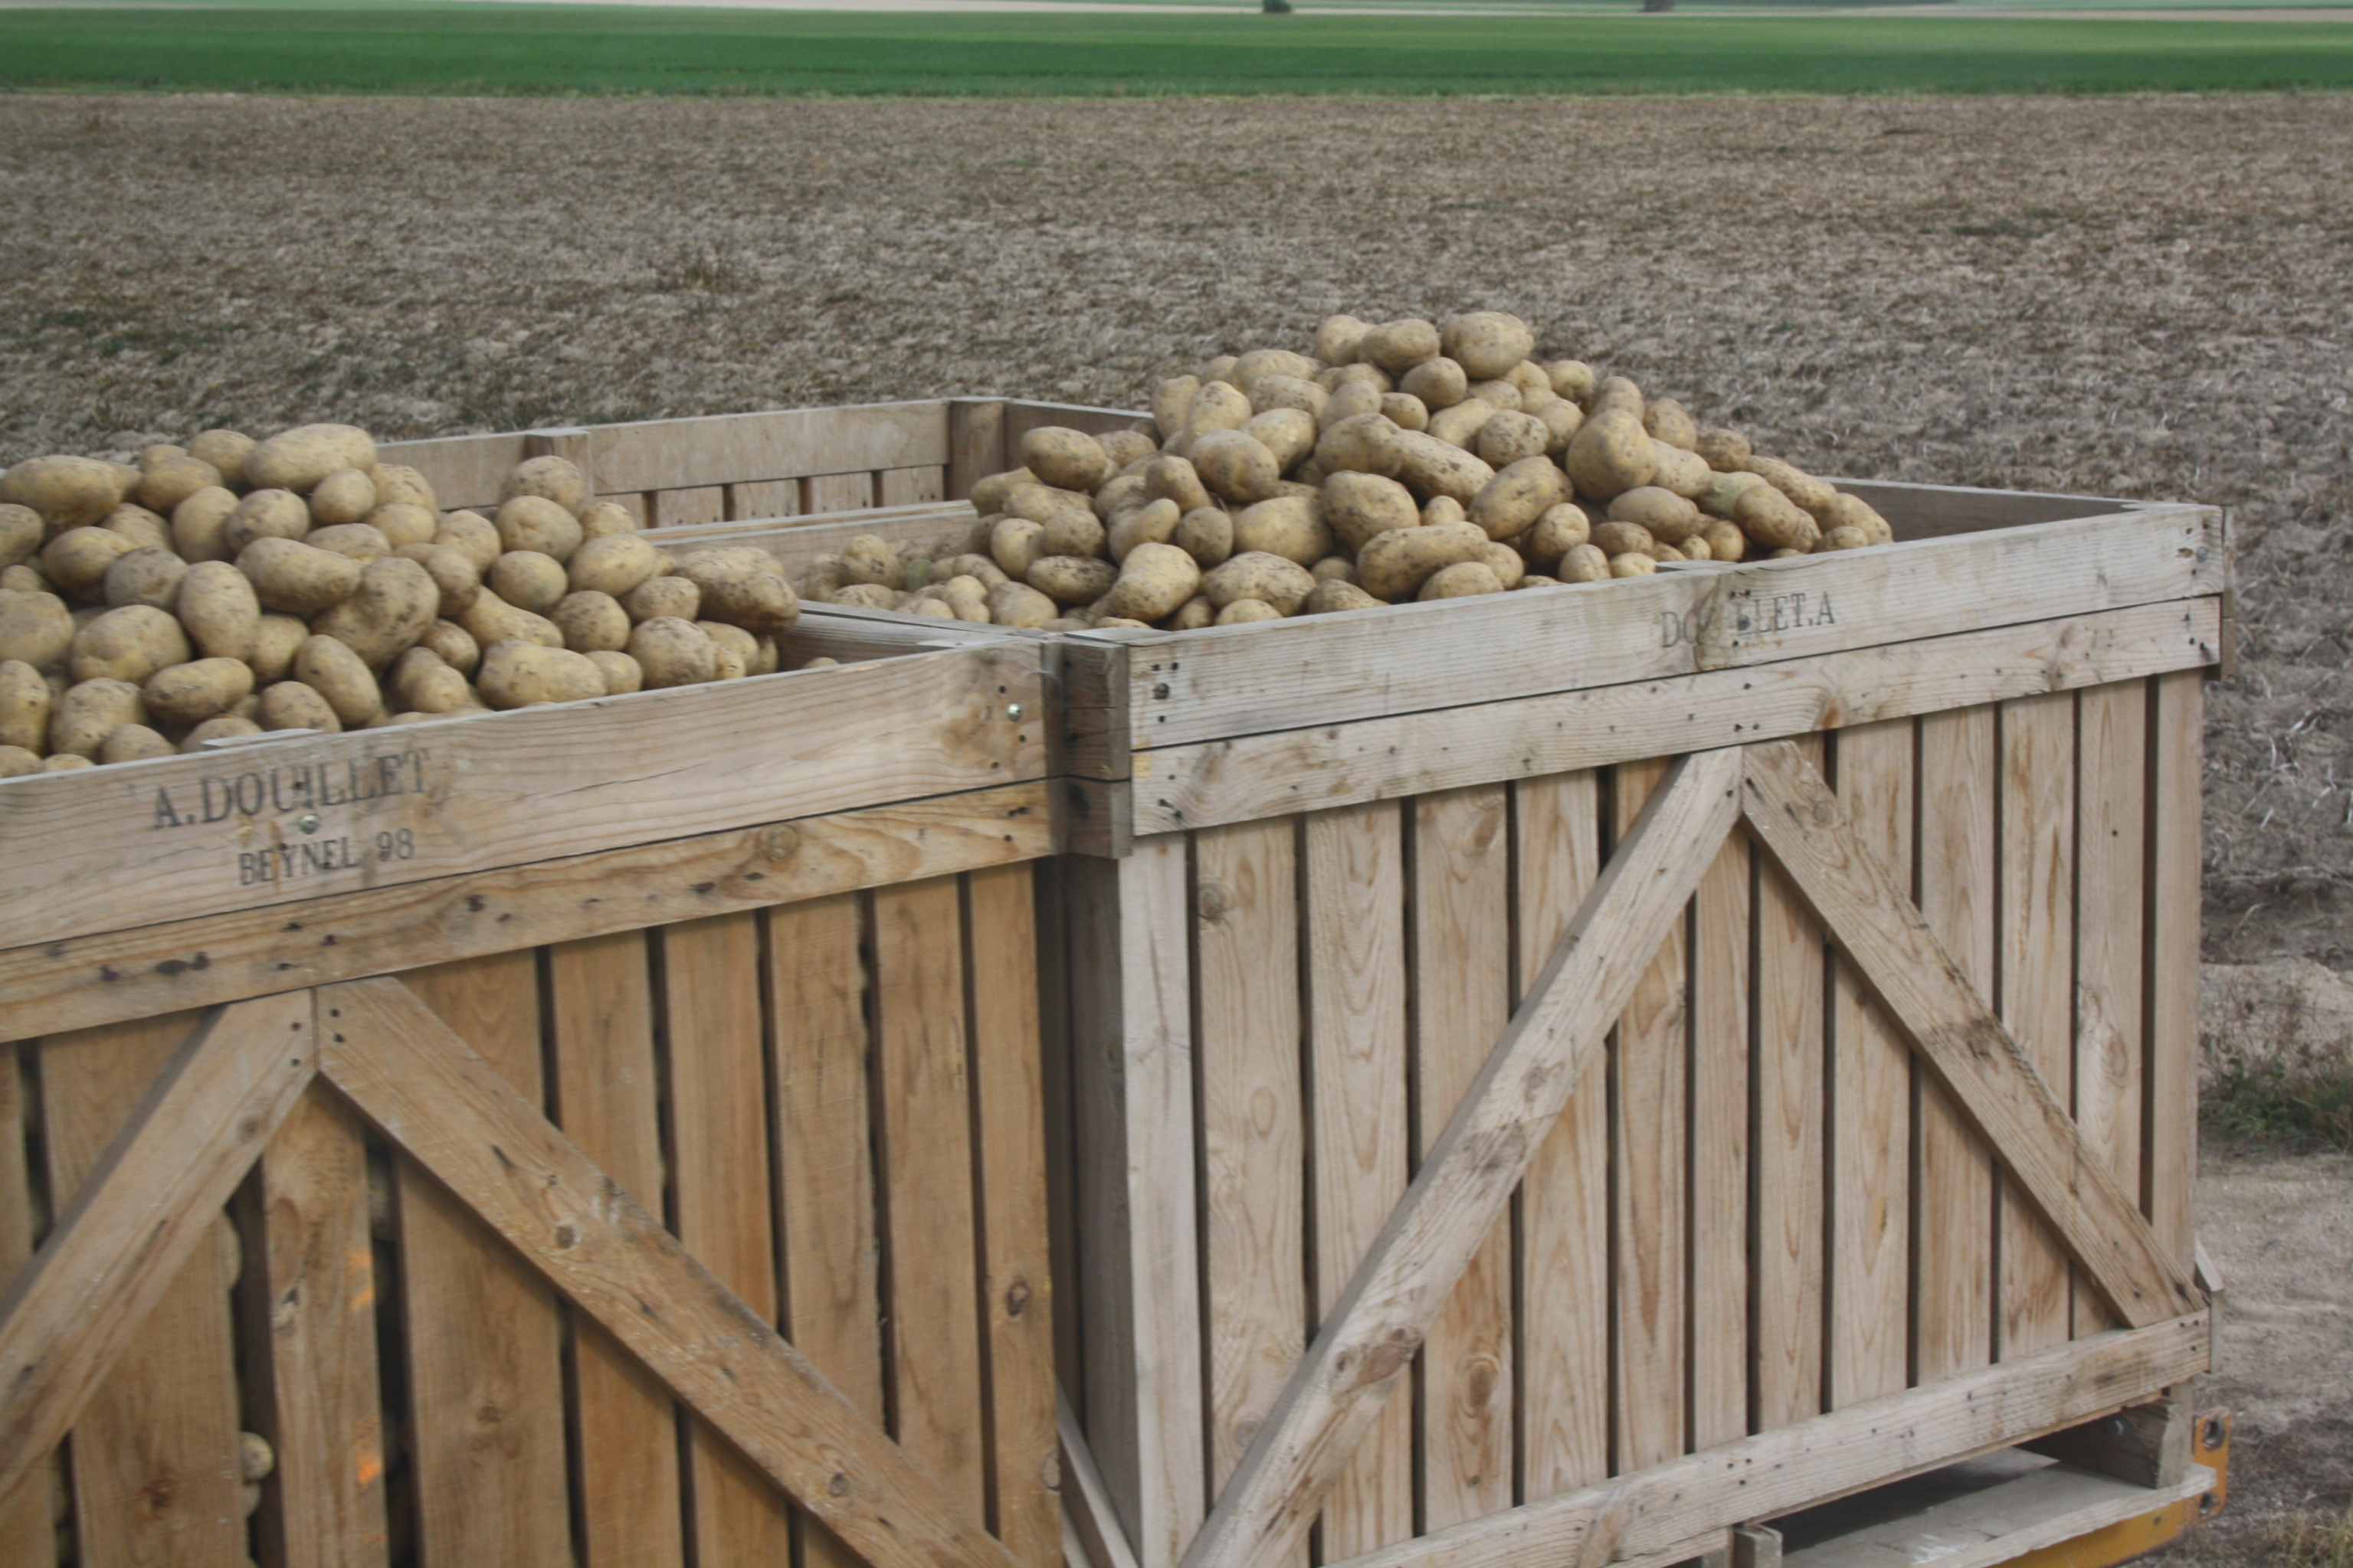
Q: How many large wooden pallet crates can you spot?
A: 3